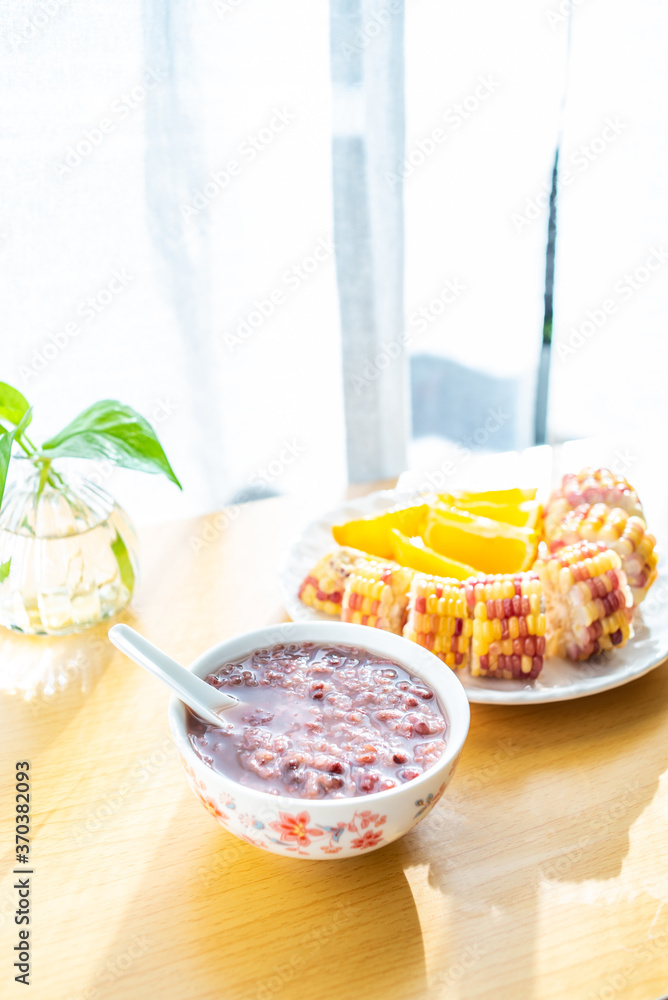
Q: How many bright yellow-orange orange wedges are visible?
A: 5